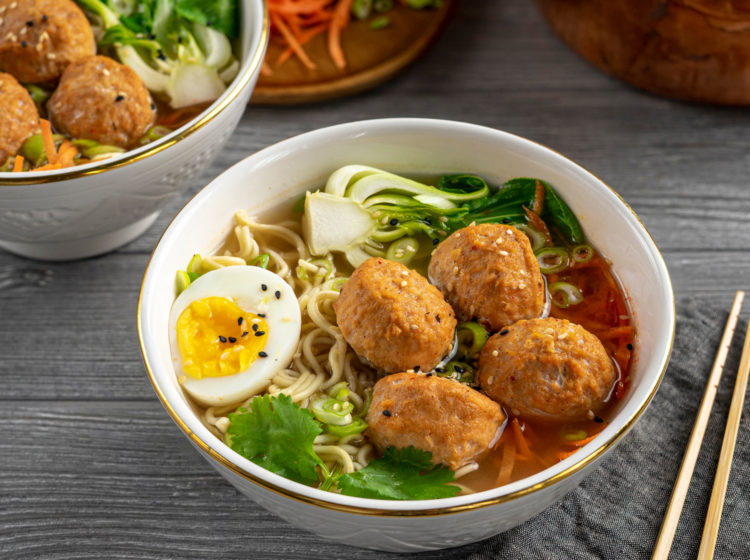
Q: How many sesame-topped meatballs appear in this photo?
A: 7